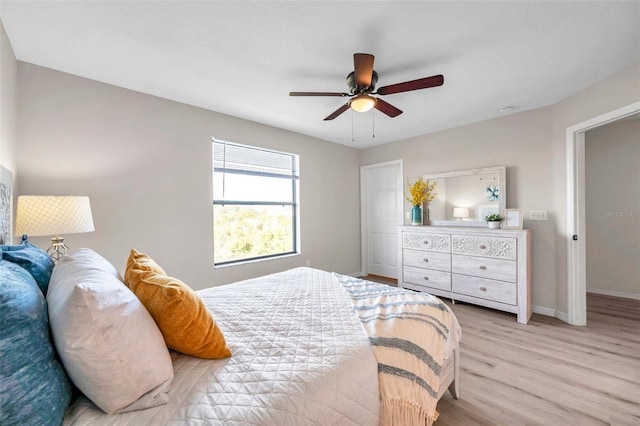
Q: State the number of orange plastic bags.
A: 0